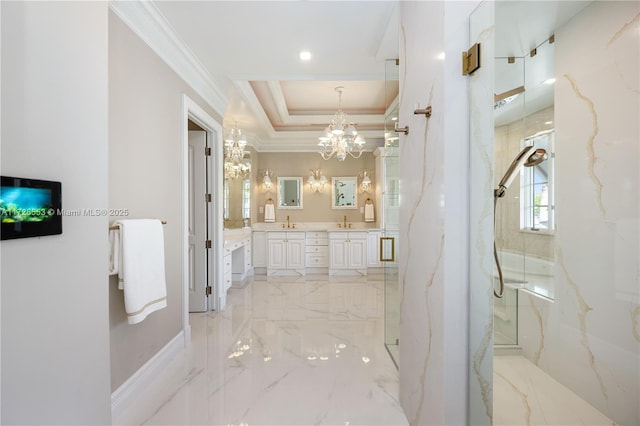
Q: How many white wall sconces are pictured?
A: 3